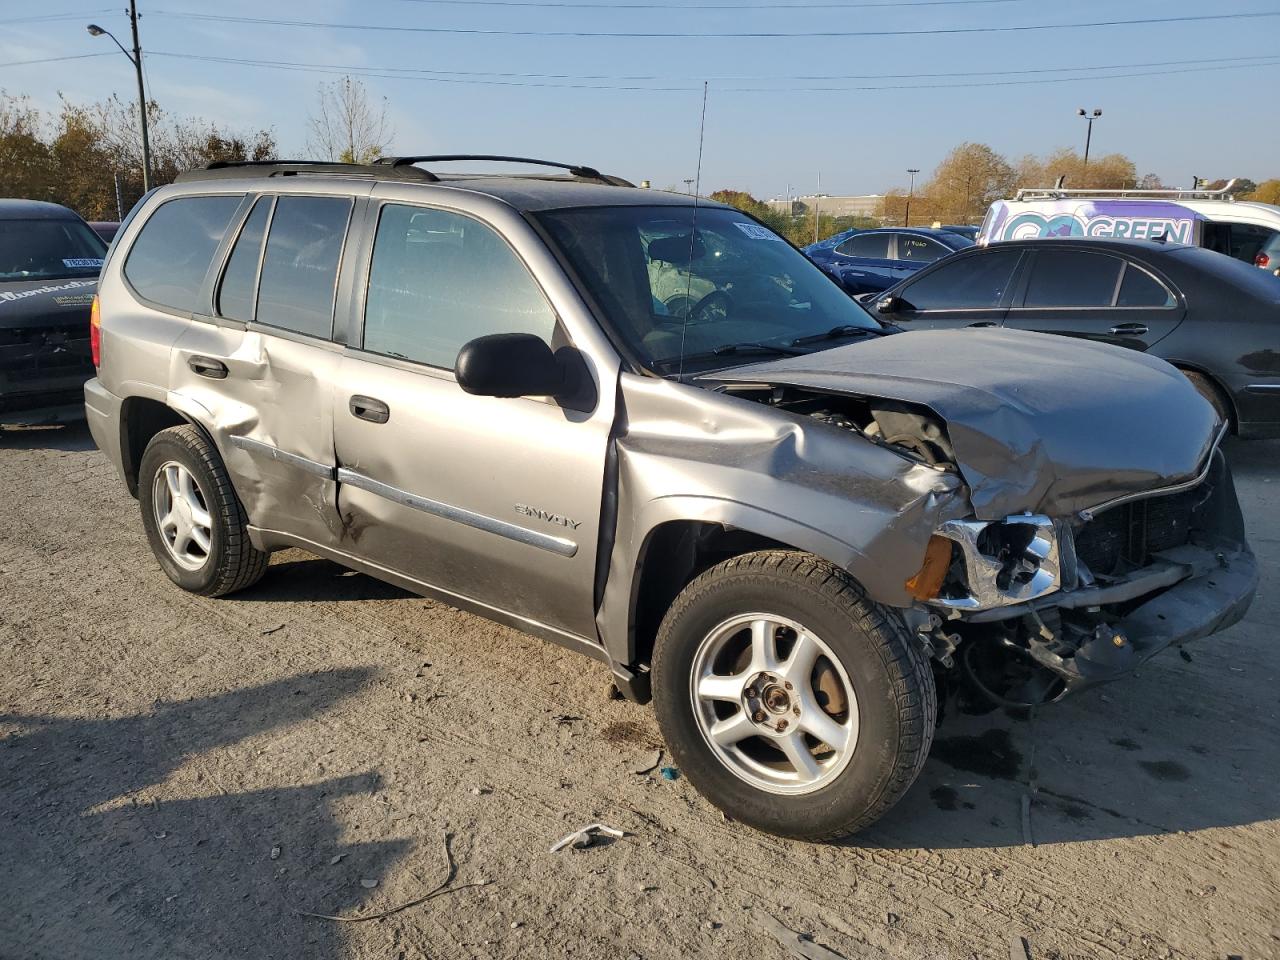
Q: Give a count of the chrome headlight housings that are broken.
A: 1